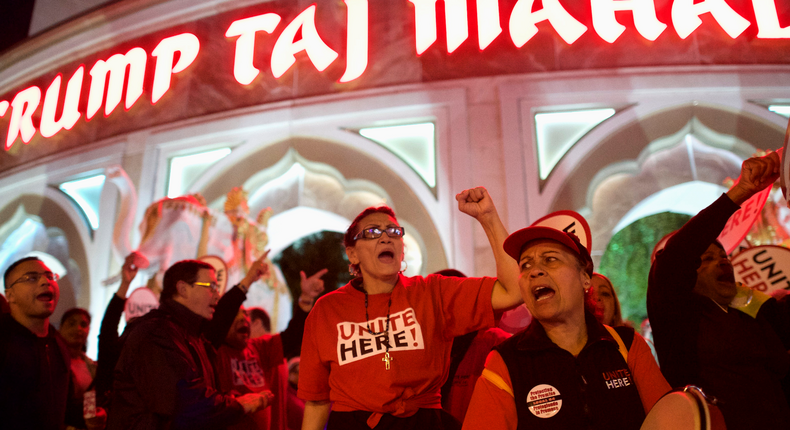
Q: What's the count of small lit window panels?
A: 5